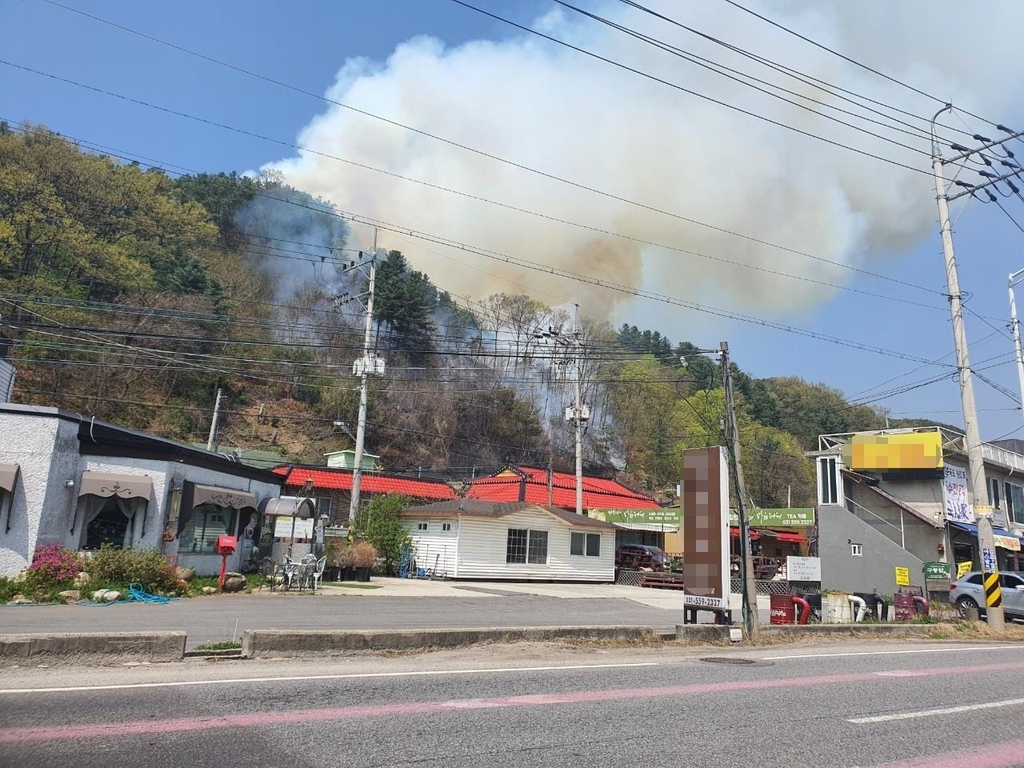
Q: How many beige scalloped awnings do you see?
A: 3